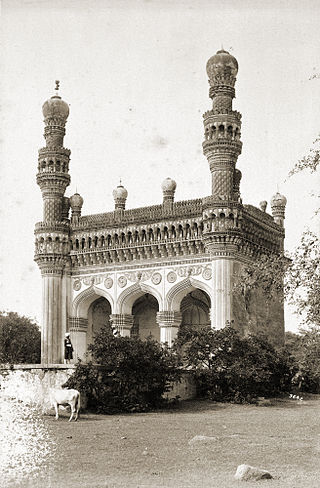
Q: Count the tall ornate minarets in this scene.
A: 2